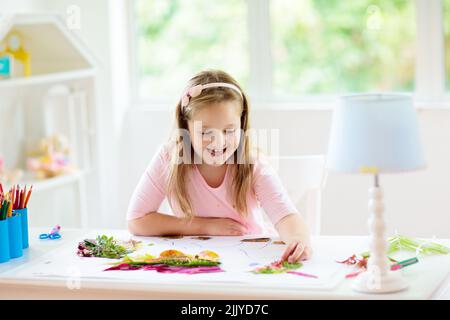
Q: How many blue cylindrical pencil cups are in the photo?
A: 3